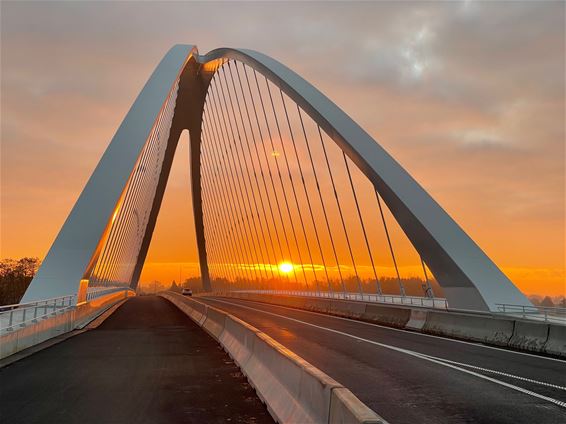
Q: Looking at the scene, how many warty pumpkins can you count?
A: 0